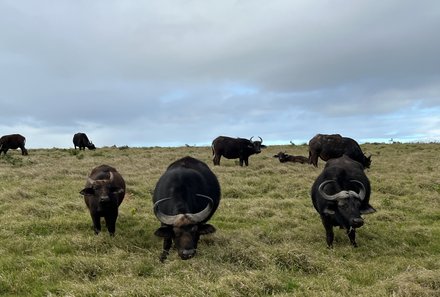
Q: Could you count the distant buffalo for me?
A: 5